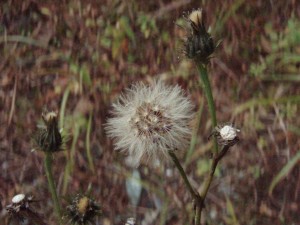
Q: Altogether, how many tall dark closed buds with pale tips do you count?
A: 2